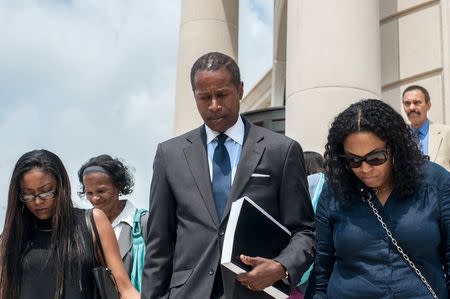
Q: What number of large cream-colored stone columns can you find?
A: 2